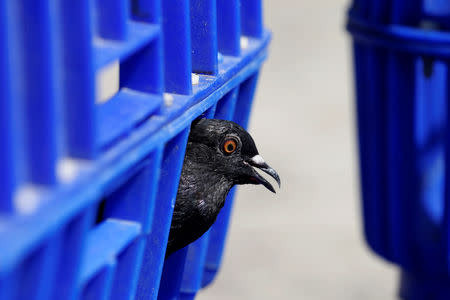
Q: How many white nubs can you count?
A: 5